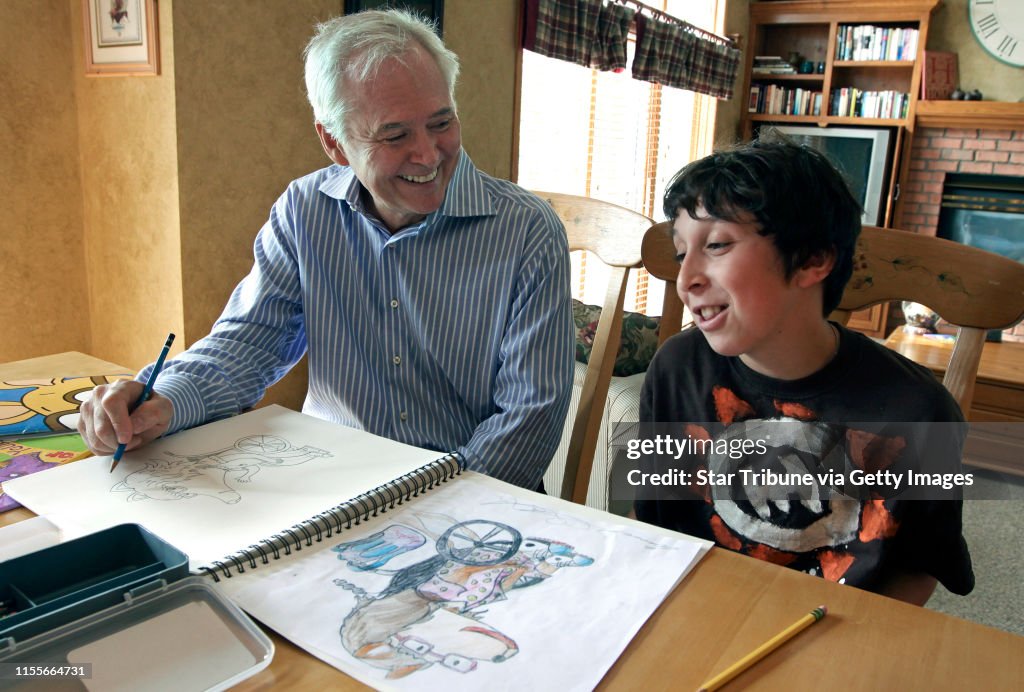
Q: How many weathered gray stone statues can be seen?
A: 0